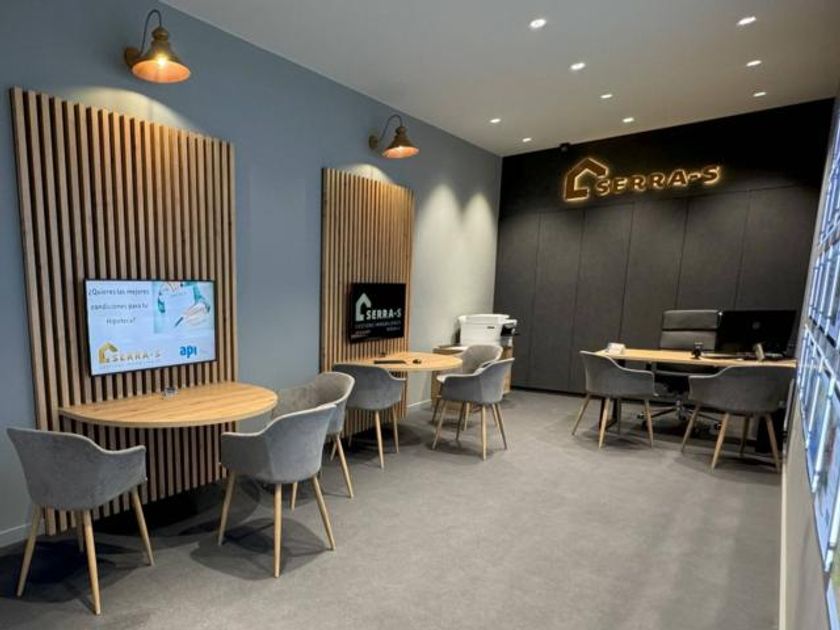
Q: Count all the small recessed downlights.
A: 9